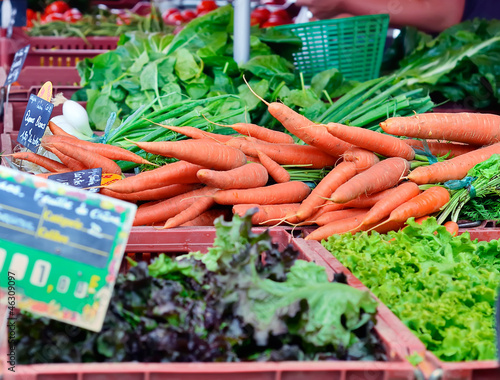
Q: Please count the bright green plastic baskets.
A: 1